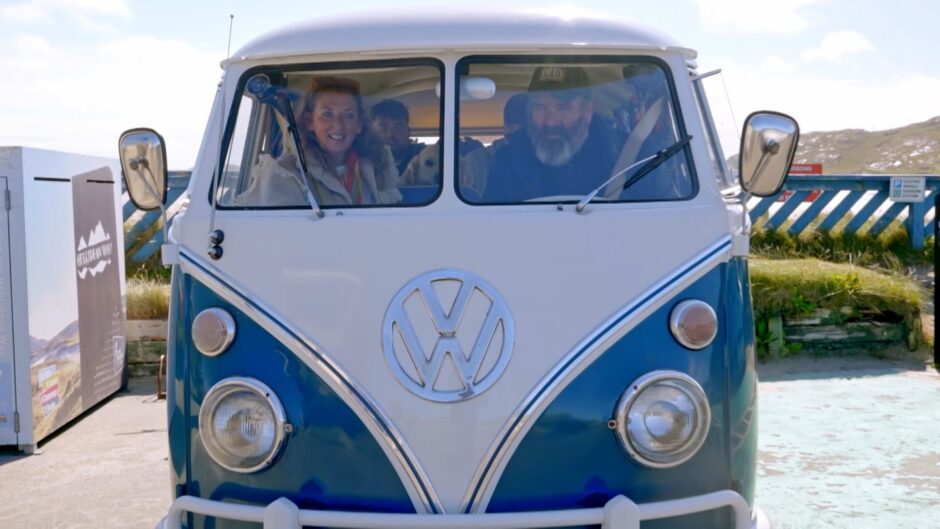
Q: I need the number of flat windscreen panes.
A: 2